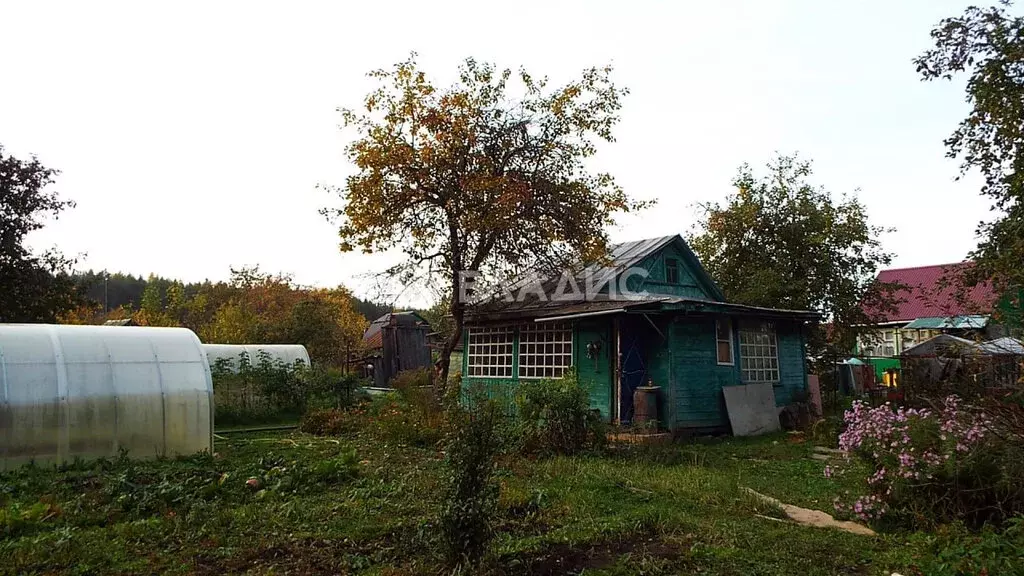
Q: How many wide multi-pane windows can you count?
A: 3